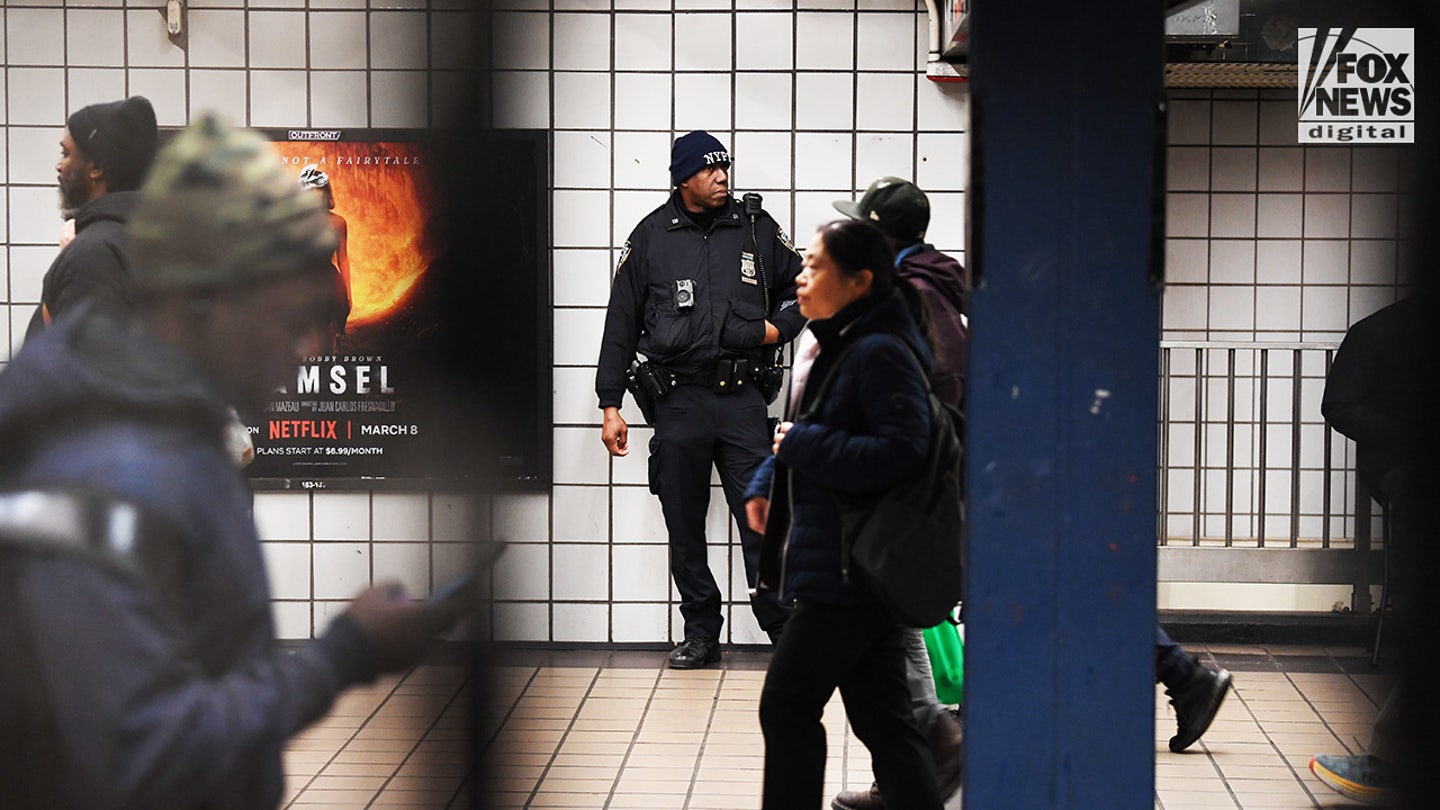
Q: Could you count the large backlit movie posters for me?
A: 1